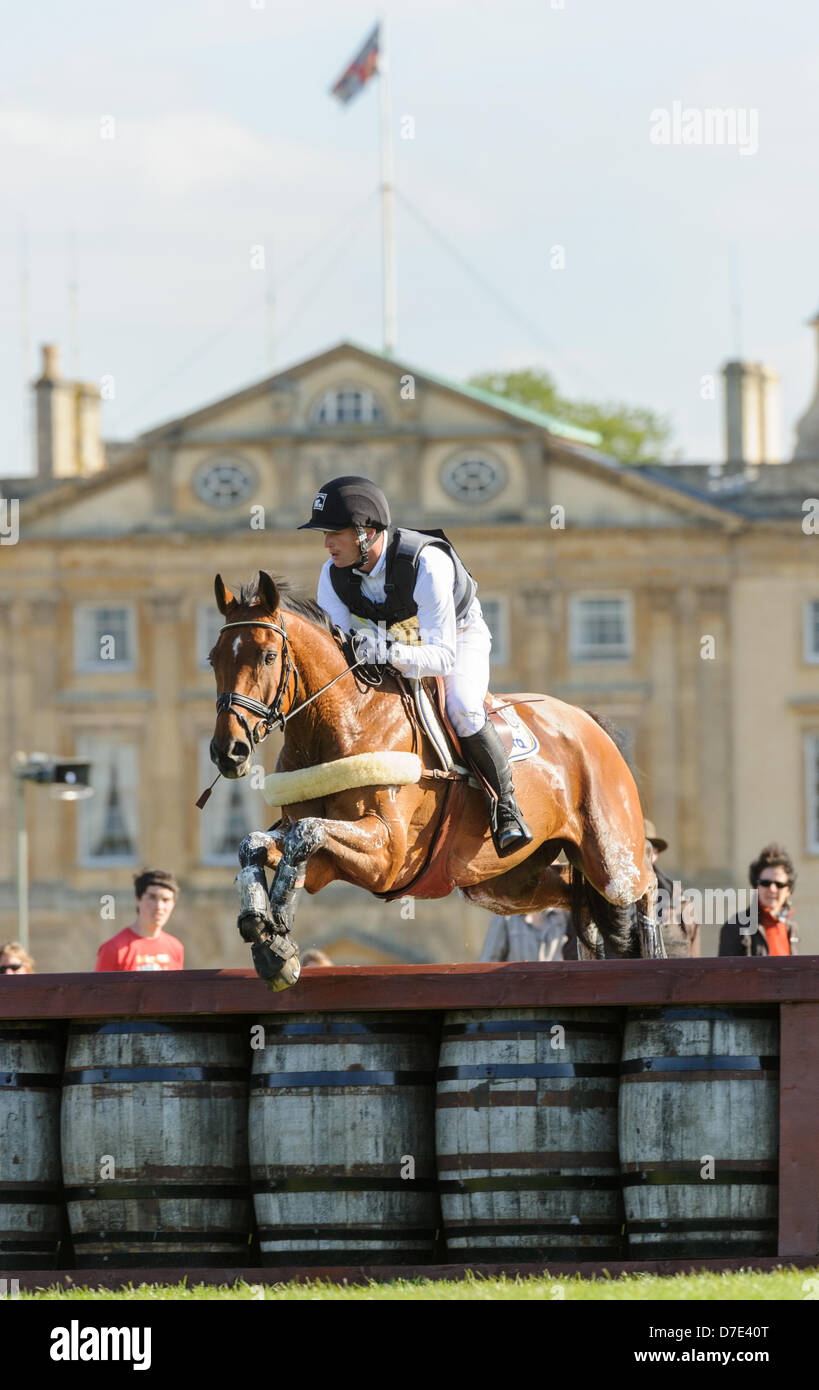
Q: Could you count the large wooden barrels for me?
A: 5